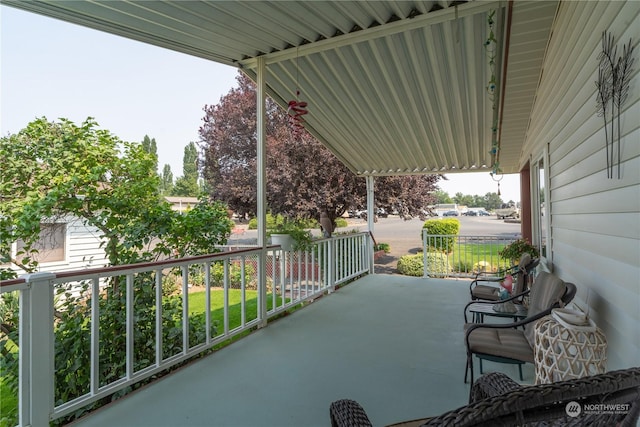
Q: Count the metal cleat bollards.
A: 0